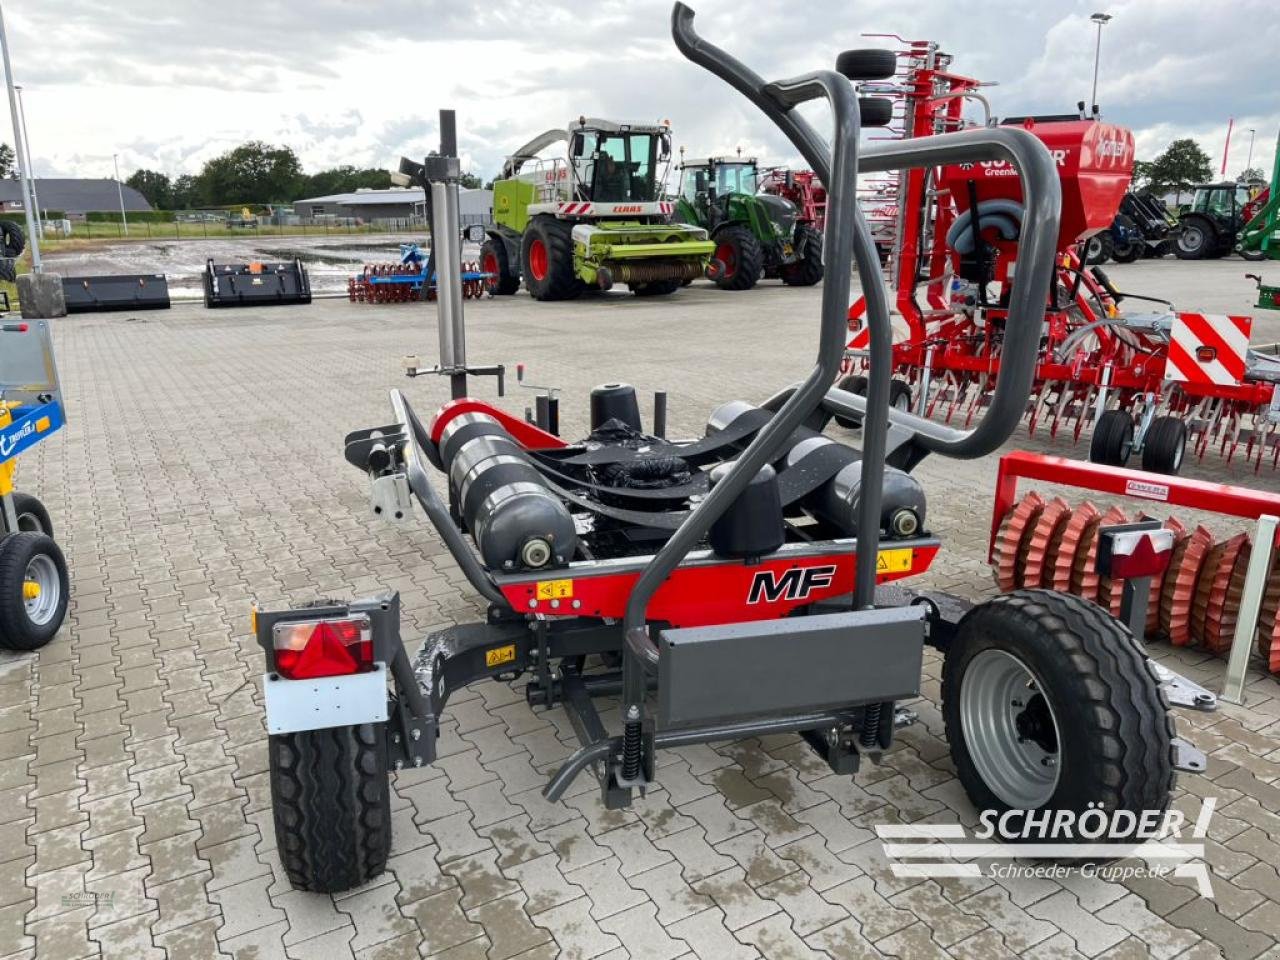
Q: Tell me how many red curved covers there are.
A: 1